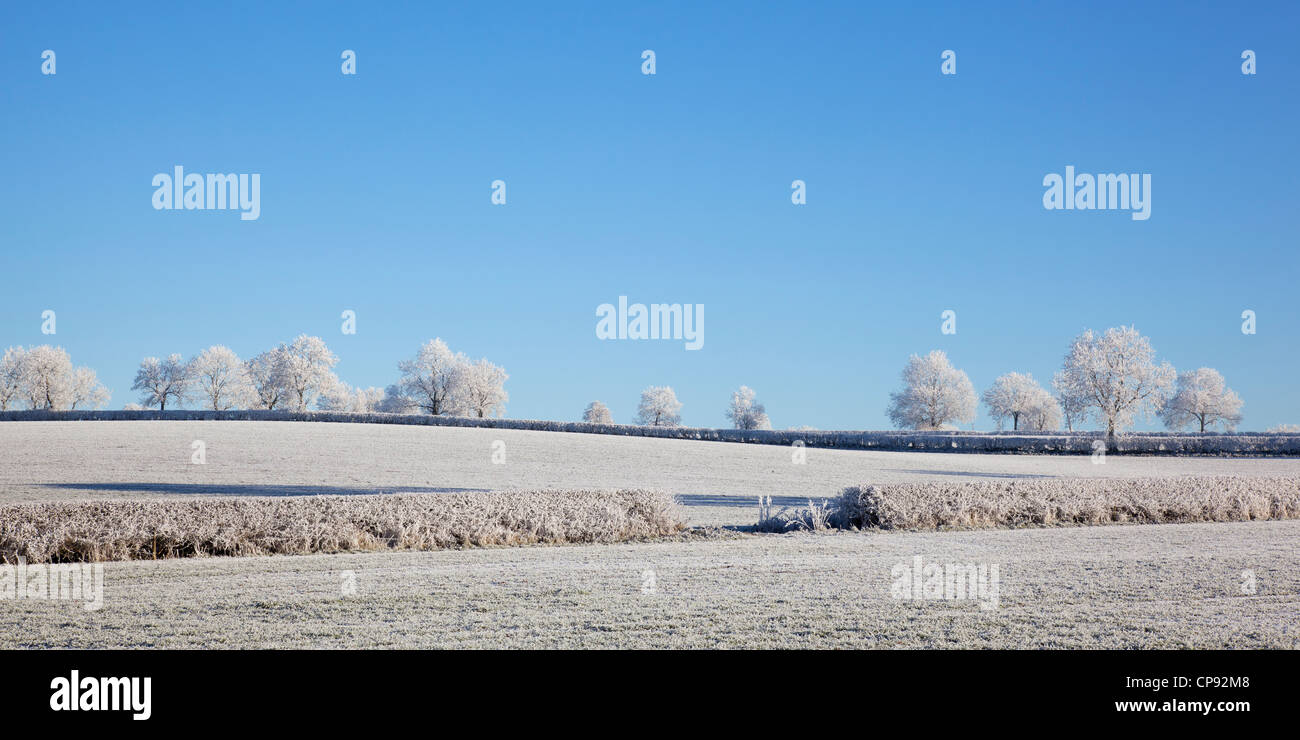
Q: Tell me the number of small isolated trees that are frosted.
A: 3